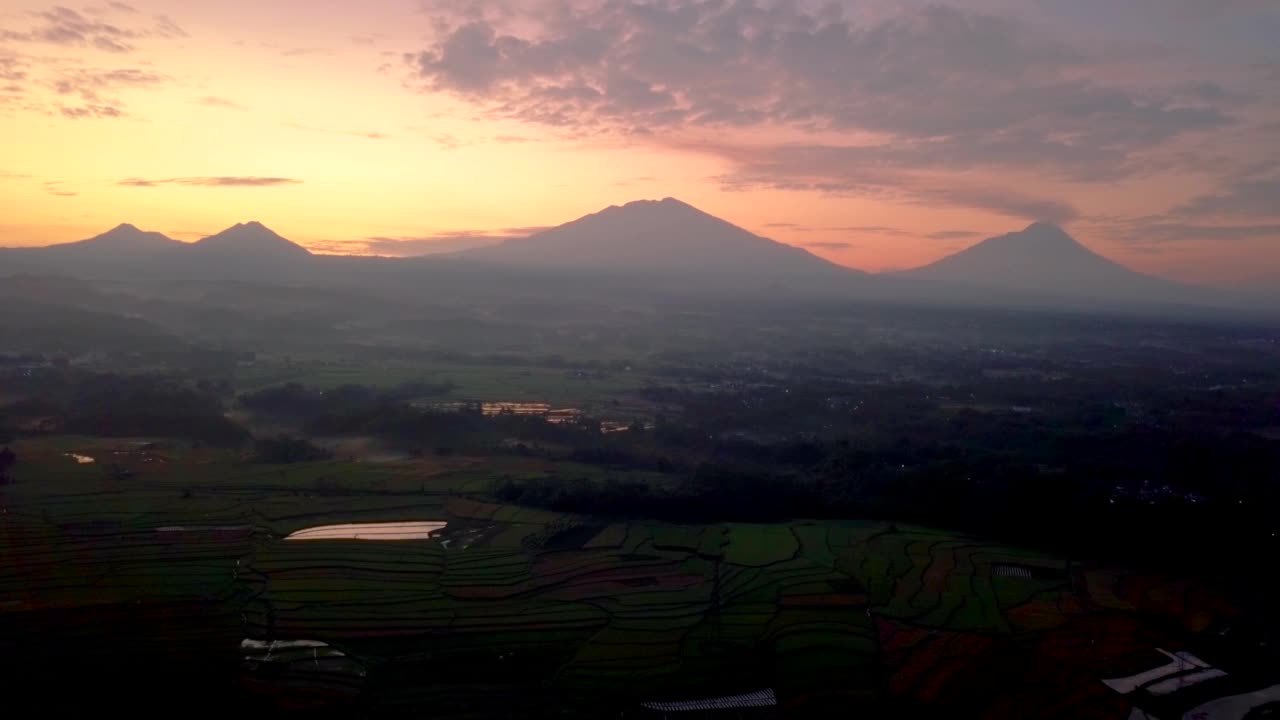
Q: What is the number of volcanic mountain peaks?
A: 4